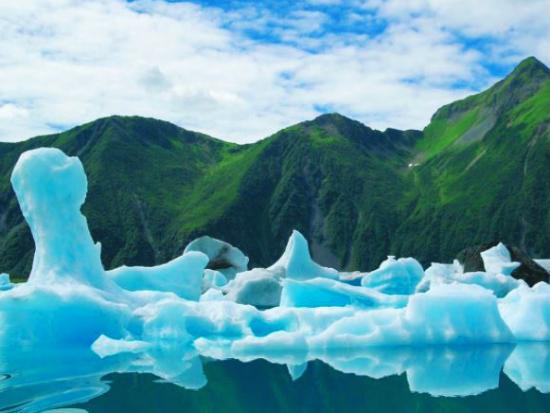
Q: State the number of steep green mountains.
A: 3